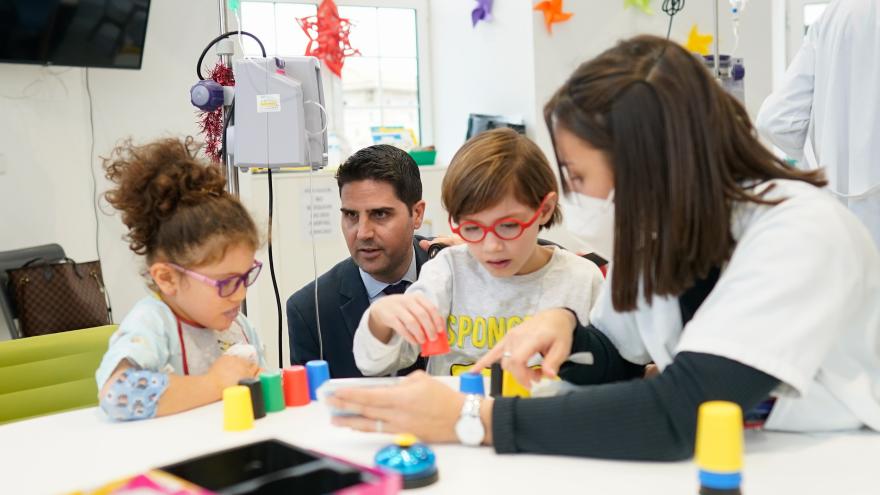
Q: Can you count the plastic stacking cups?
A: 12